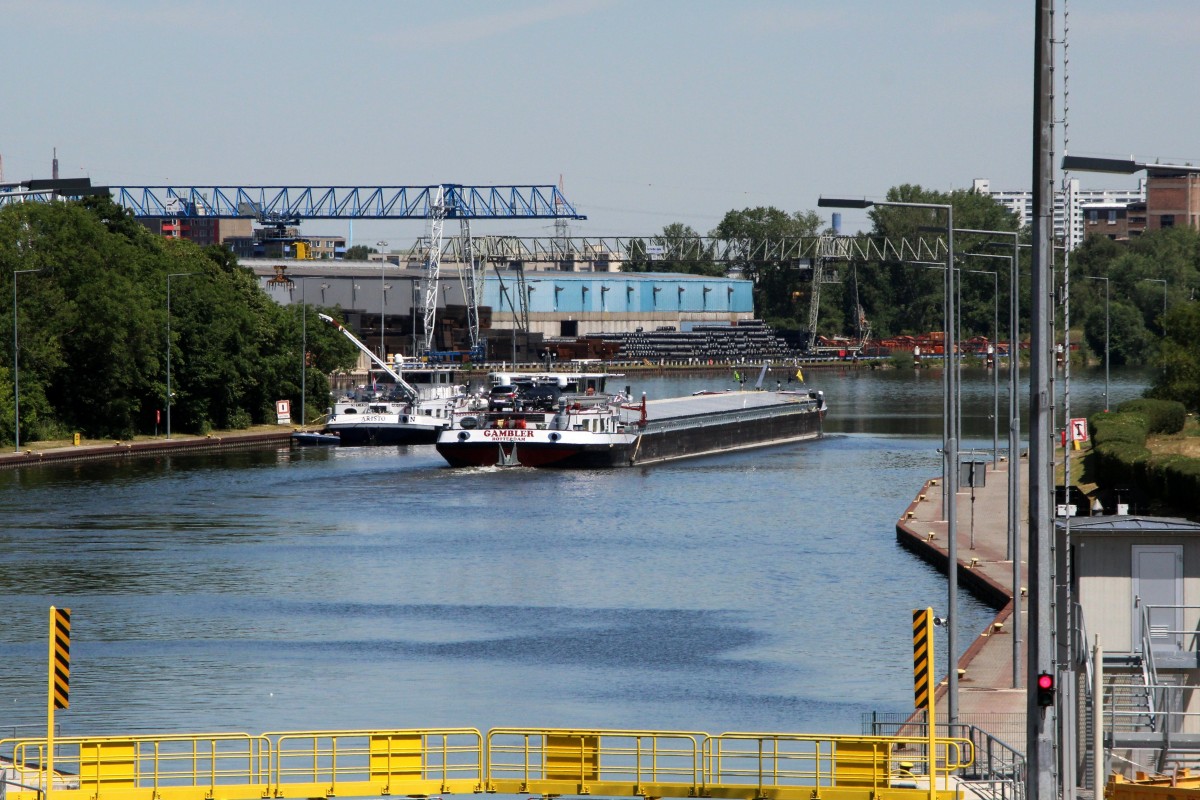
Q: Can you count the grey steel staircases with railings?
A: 1